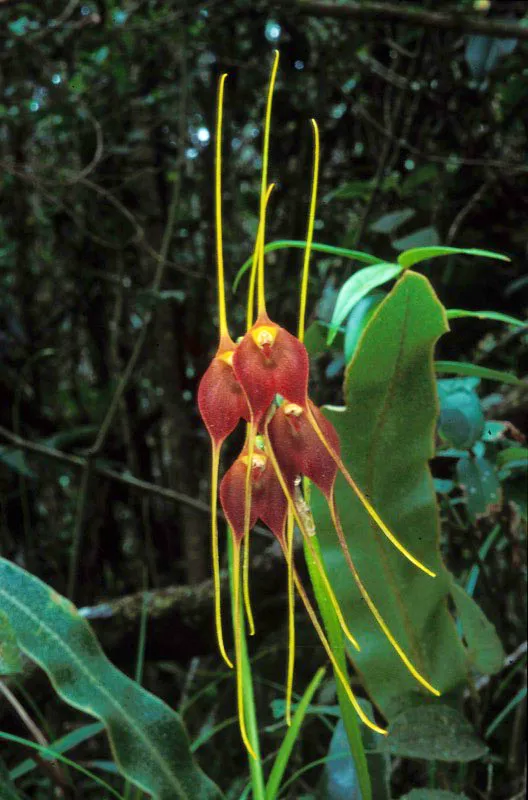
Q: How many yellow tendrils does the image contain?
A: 12